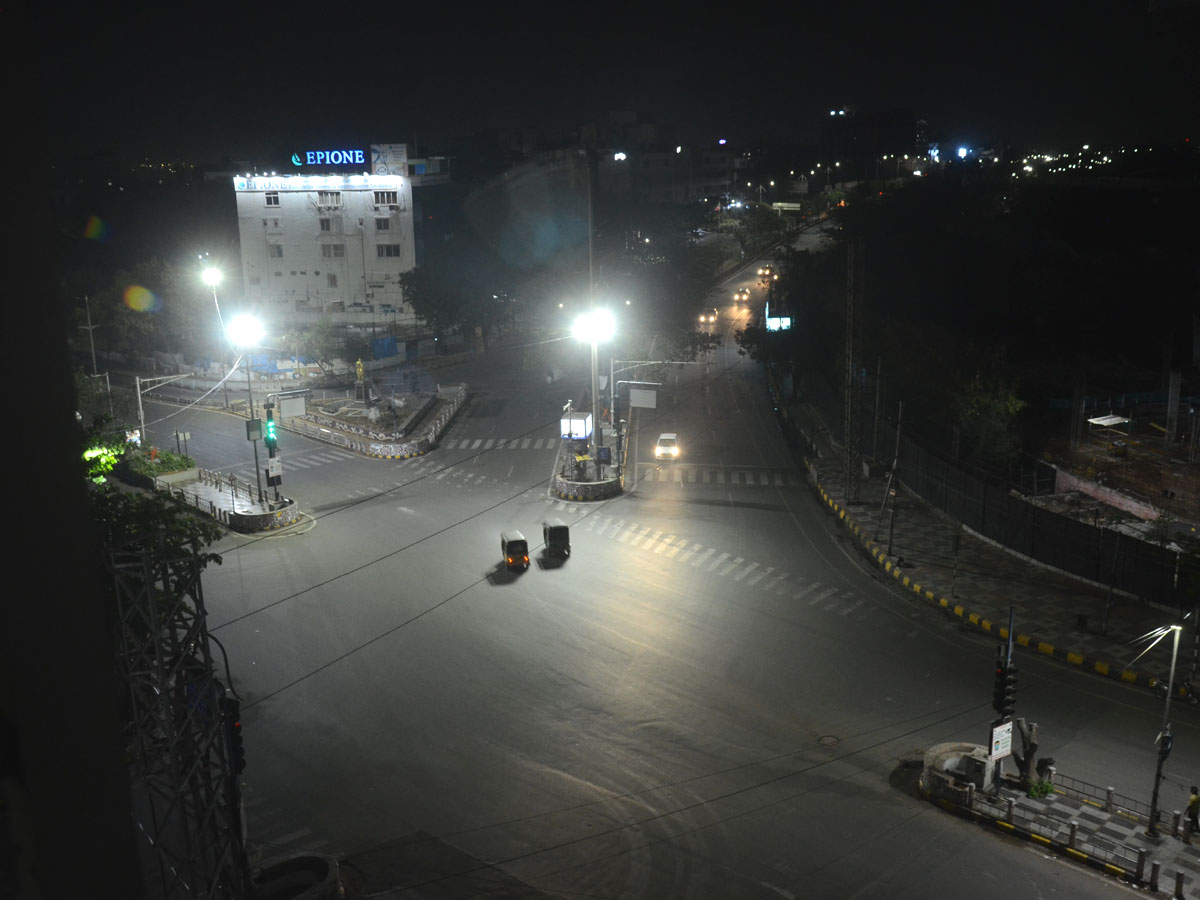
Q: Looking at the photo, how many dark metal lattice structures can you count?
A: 2